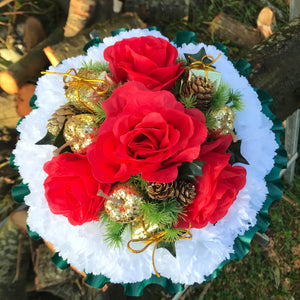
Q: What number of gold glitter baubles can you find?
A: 3